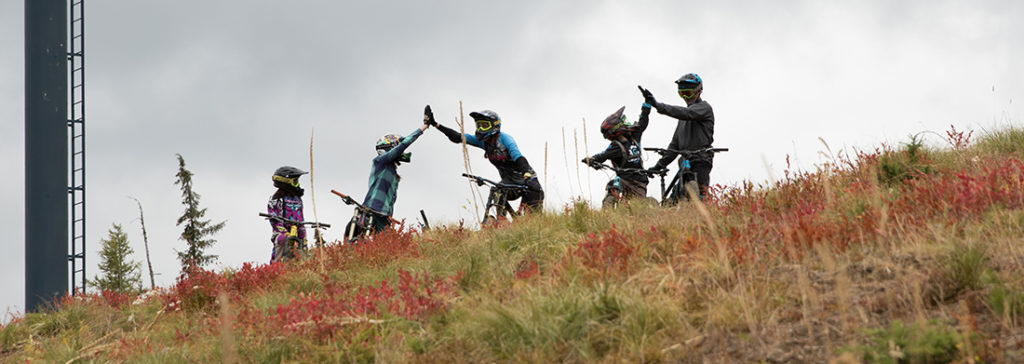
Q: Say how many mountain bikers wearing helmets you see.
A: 5